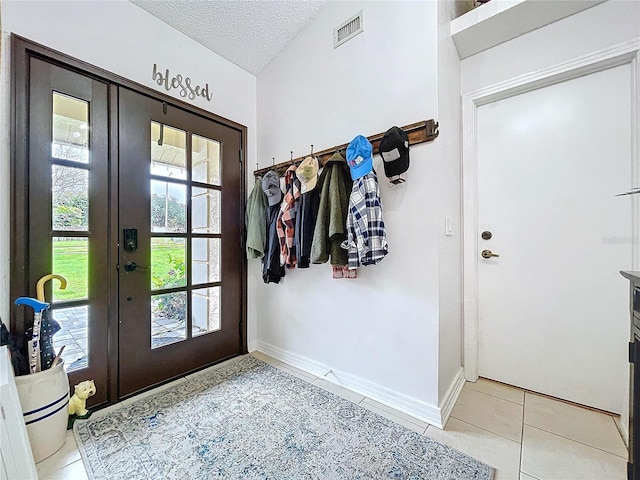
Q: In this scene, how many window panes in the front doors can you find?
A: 12